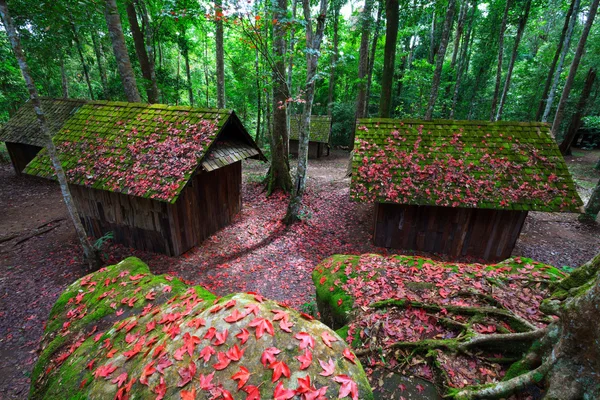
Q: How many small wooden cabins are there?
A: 4